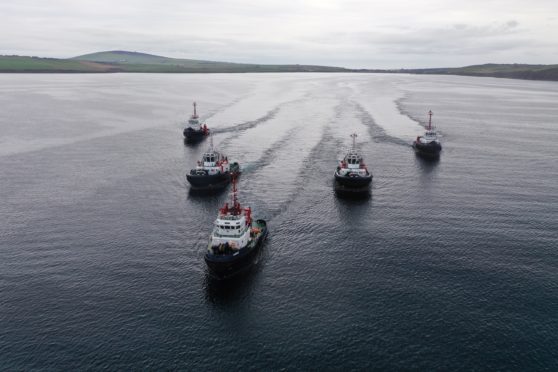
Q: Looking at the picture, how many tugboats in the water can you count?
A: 5